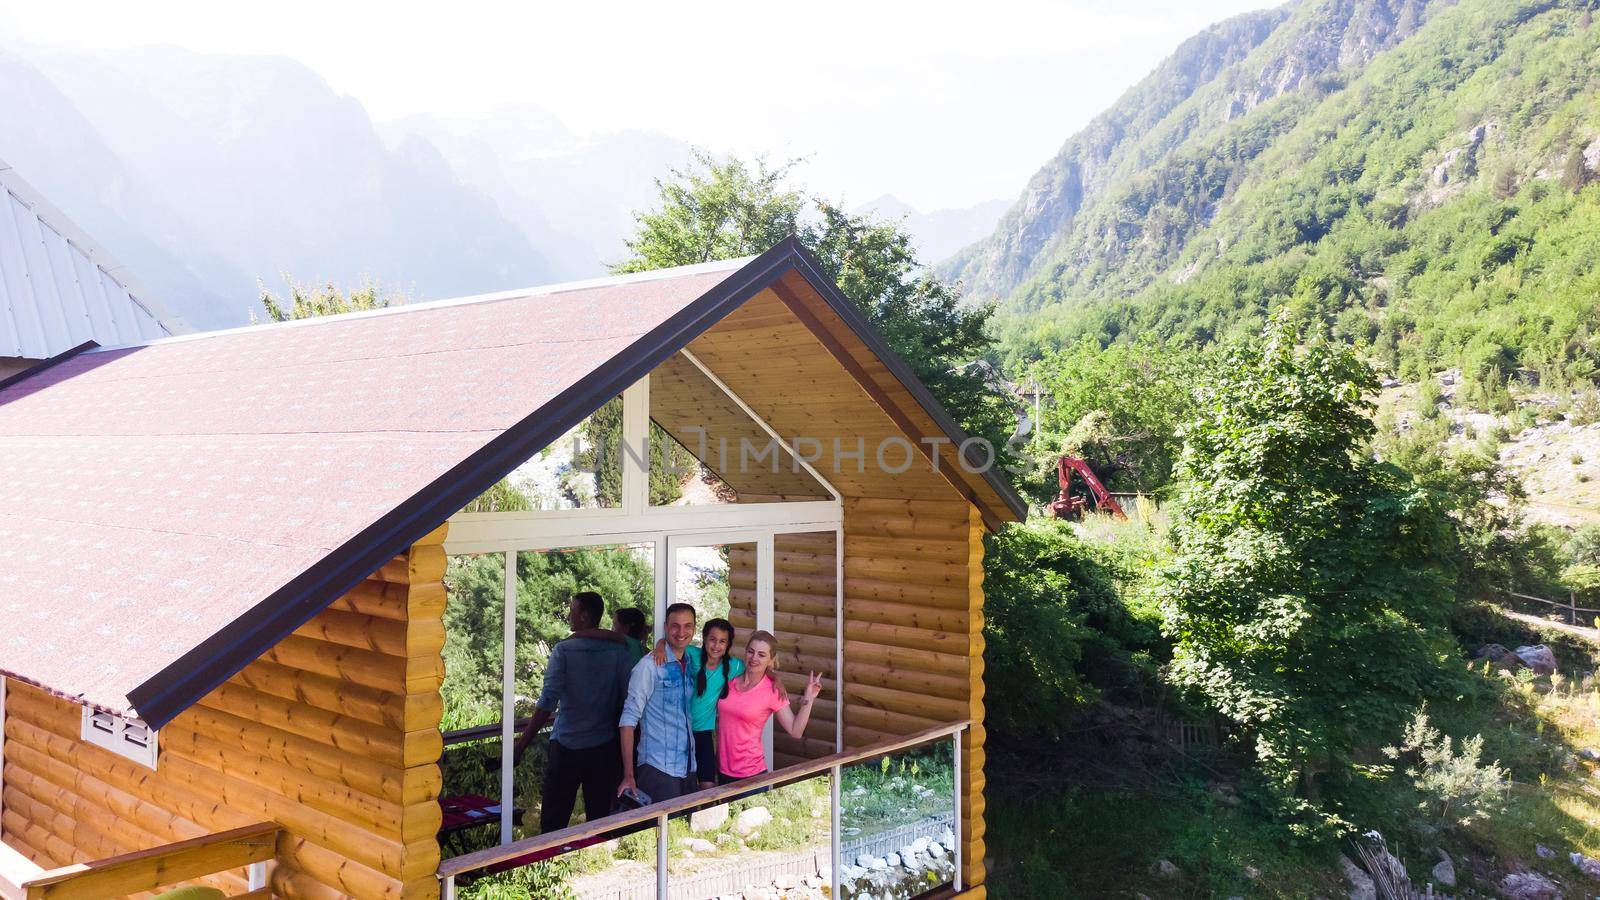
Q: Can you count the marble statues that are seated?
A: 0